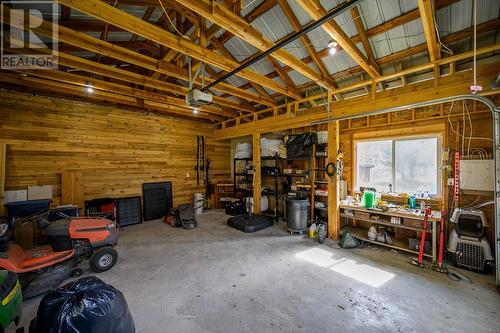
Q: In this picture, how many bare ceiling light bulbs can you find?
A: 3